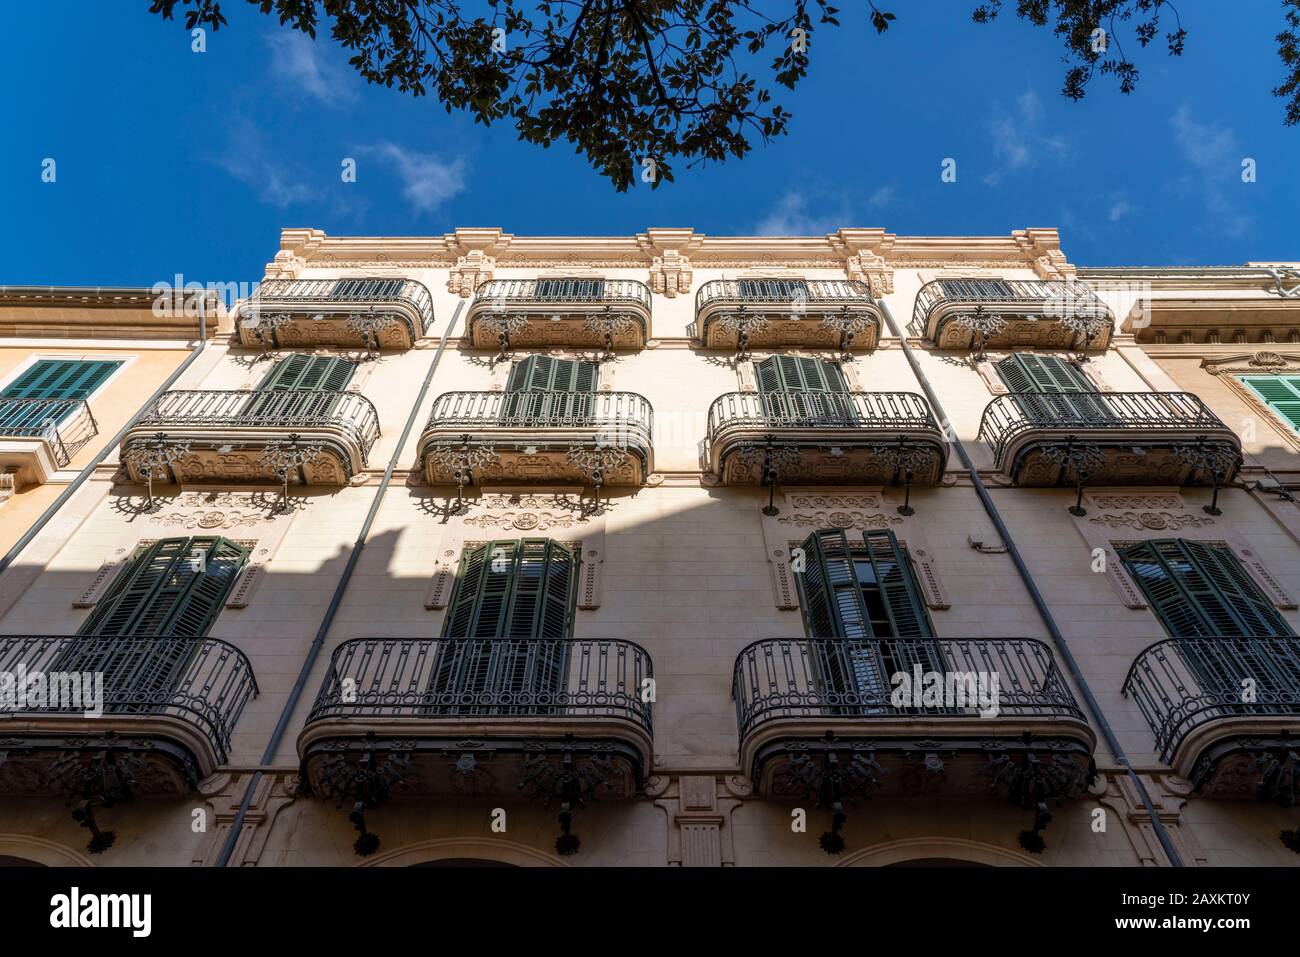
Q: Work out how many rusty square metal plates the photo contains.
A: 0